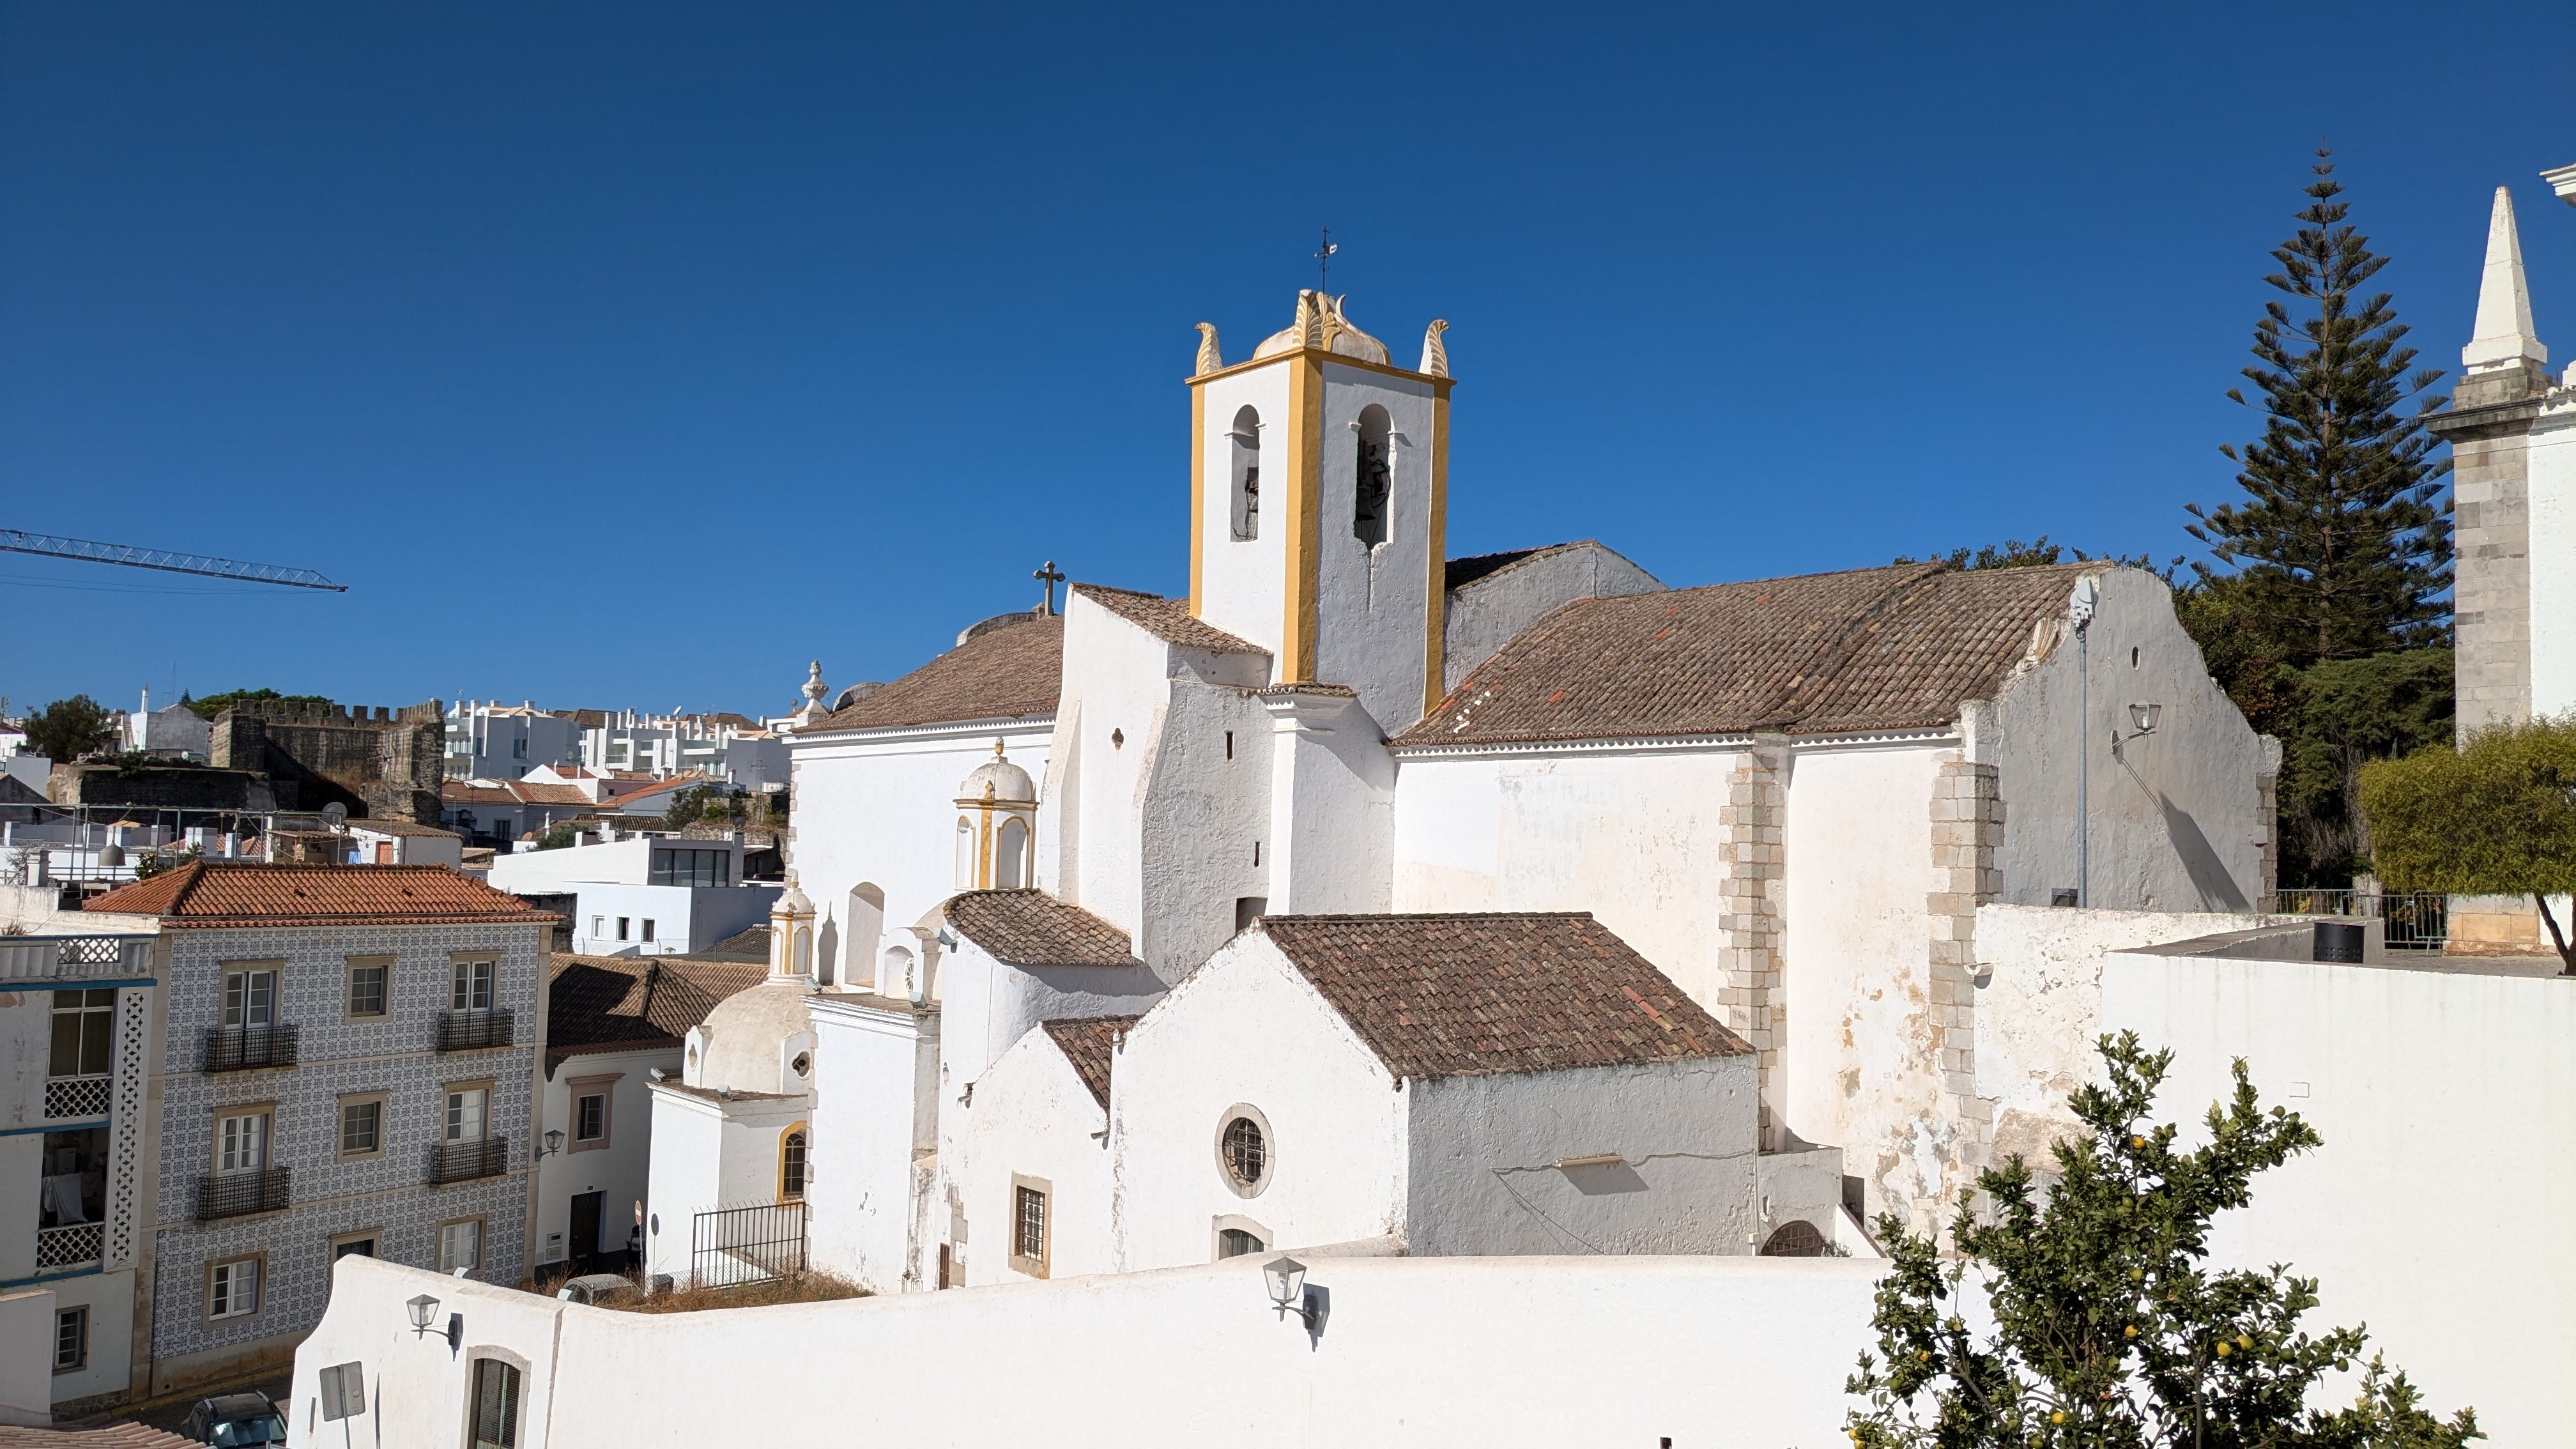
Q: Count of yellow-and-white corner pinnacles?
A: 3